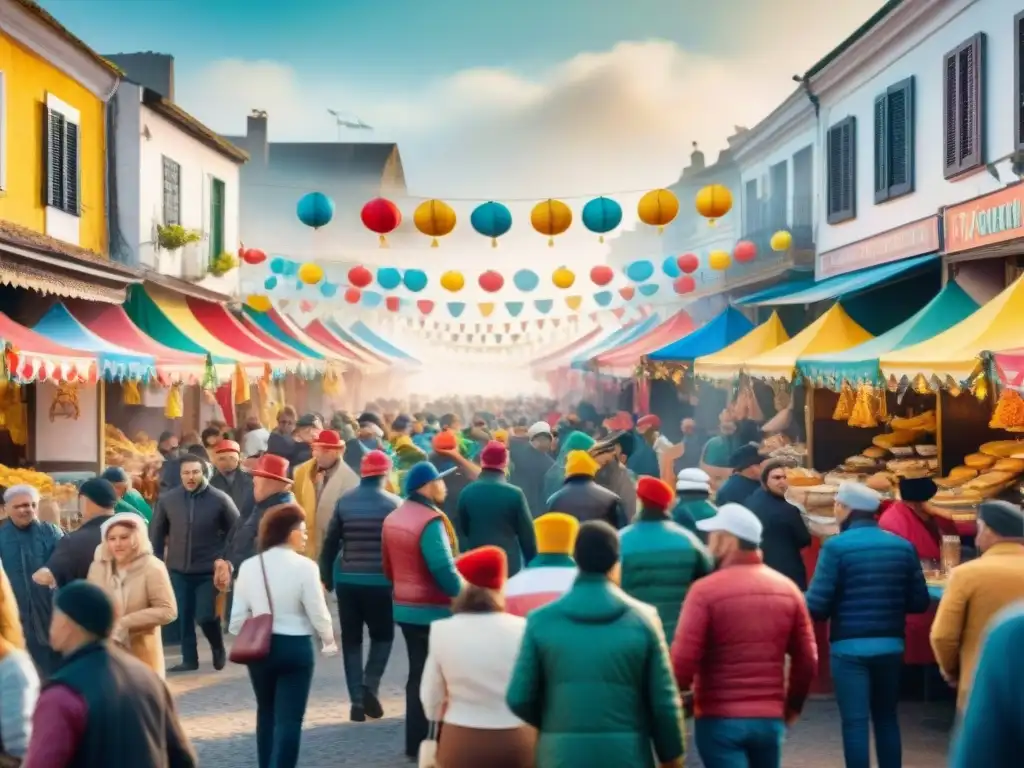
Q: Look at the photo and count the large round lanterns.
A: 8